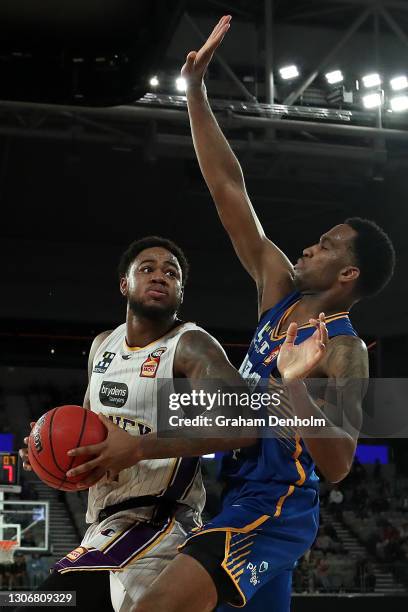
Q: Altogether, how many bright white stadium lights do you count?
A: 8